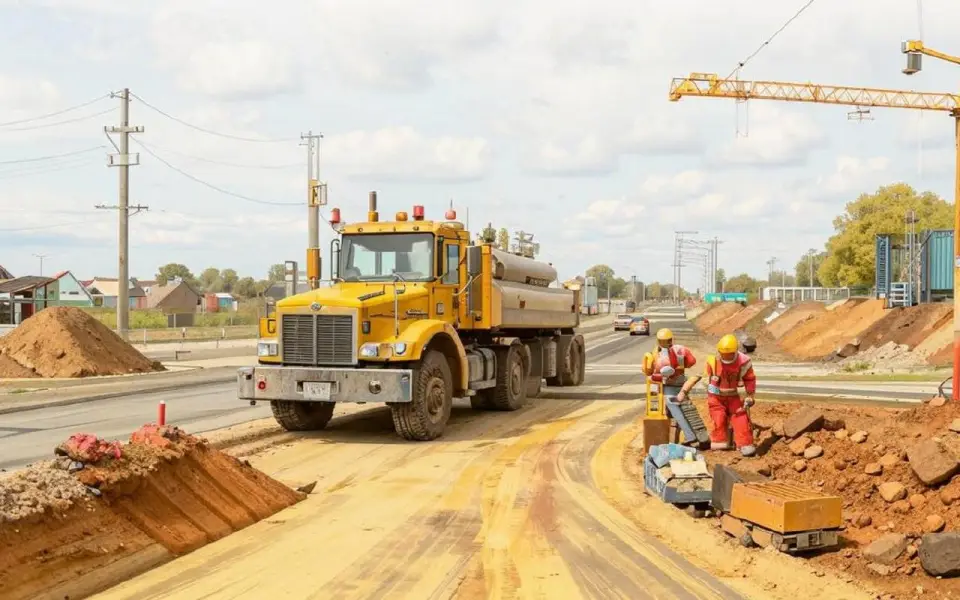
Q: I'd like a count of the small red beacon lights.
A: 3